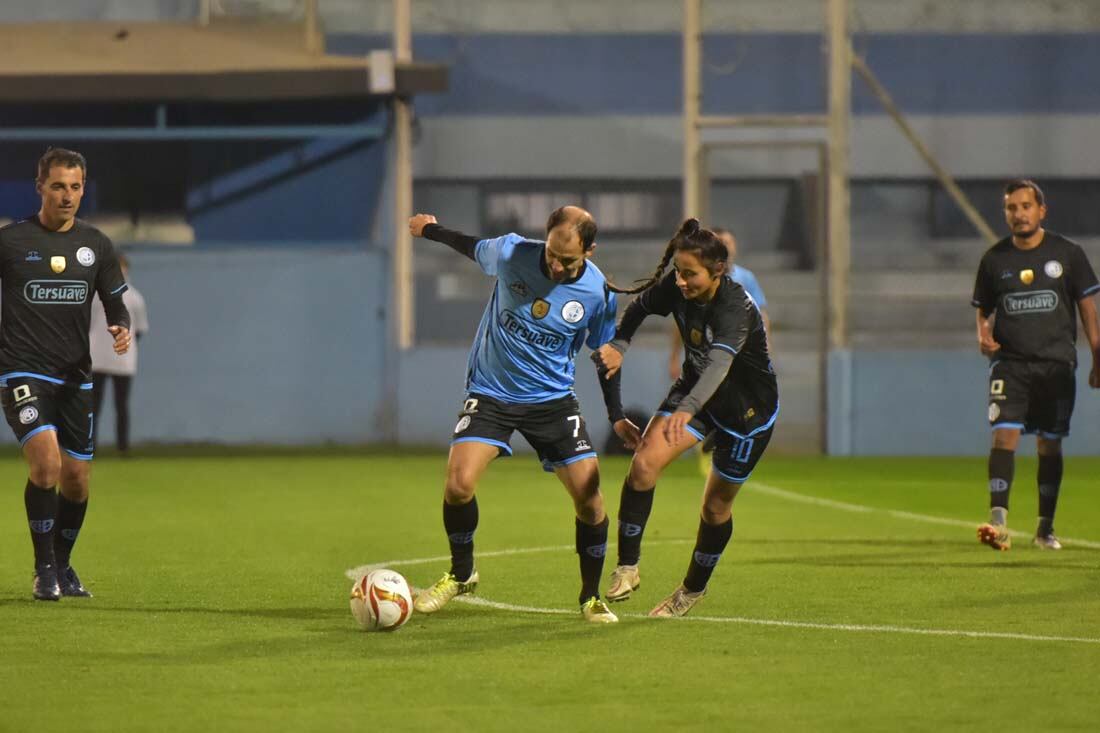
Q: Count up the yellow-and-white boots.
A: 2